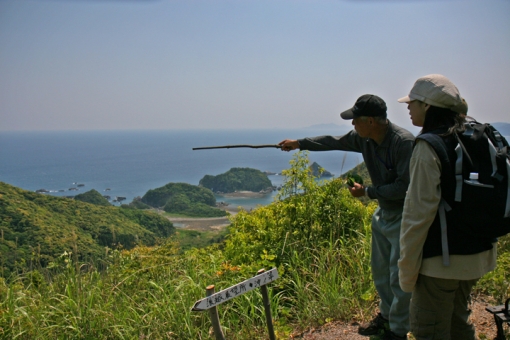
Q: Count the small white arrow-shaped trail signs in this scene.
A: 1